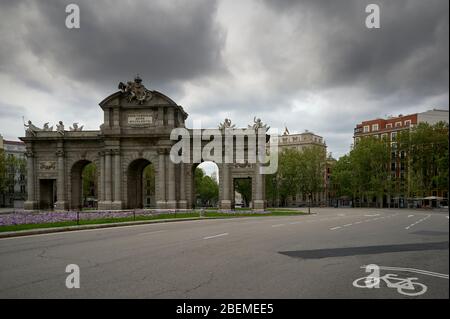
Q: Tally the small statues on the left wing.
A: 4